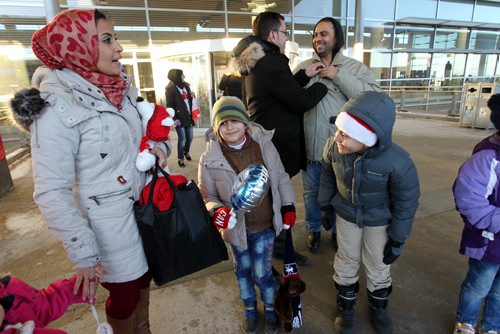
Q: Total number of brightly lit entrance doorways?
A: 1